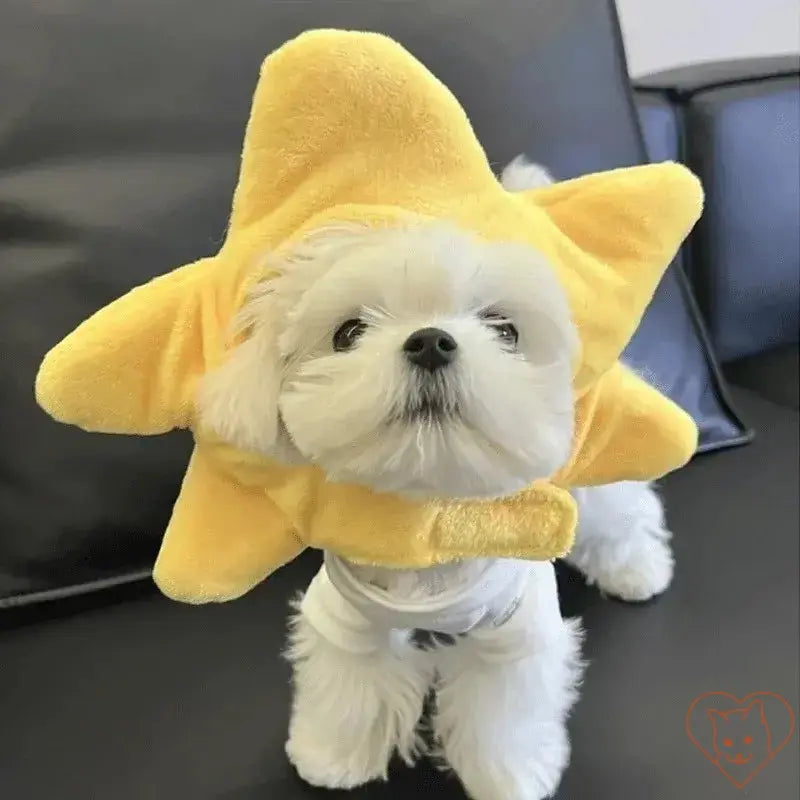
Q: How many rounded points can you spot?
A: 5